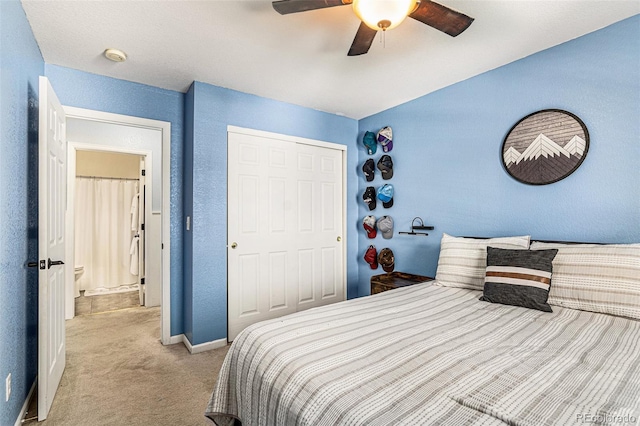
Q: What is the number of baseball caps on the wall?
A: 10